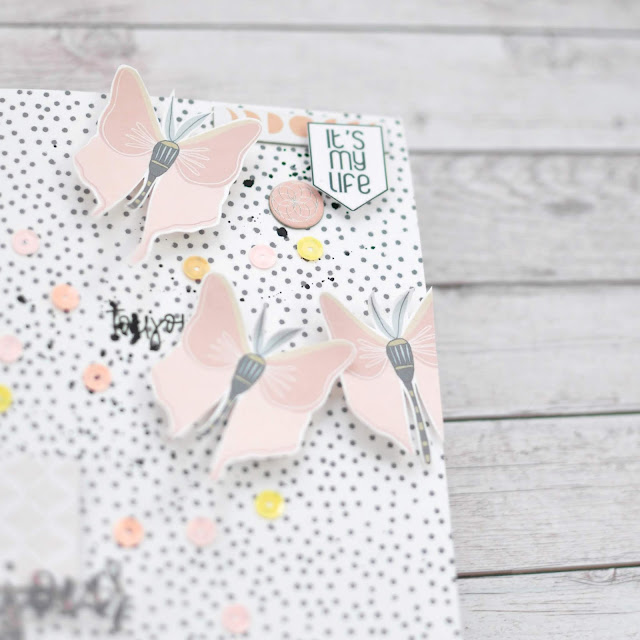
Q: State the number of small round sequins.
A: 12